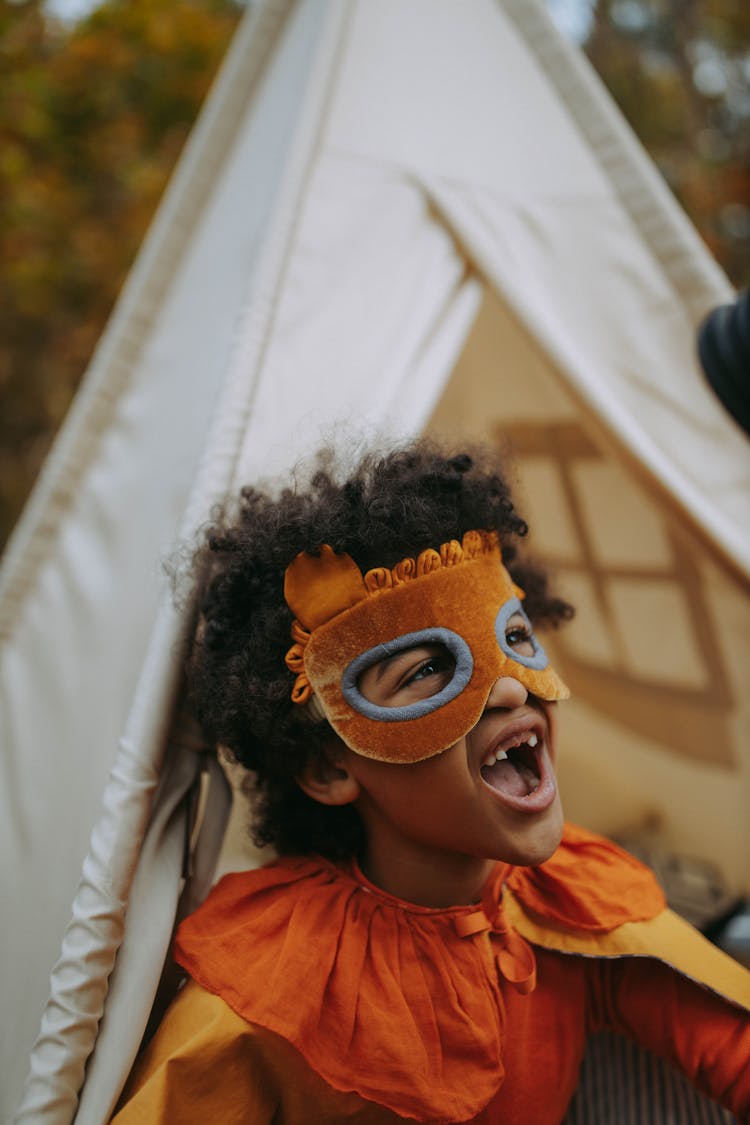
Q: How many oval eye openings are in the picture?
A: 2